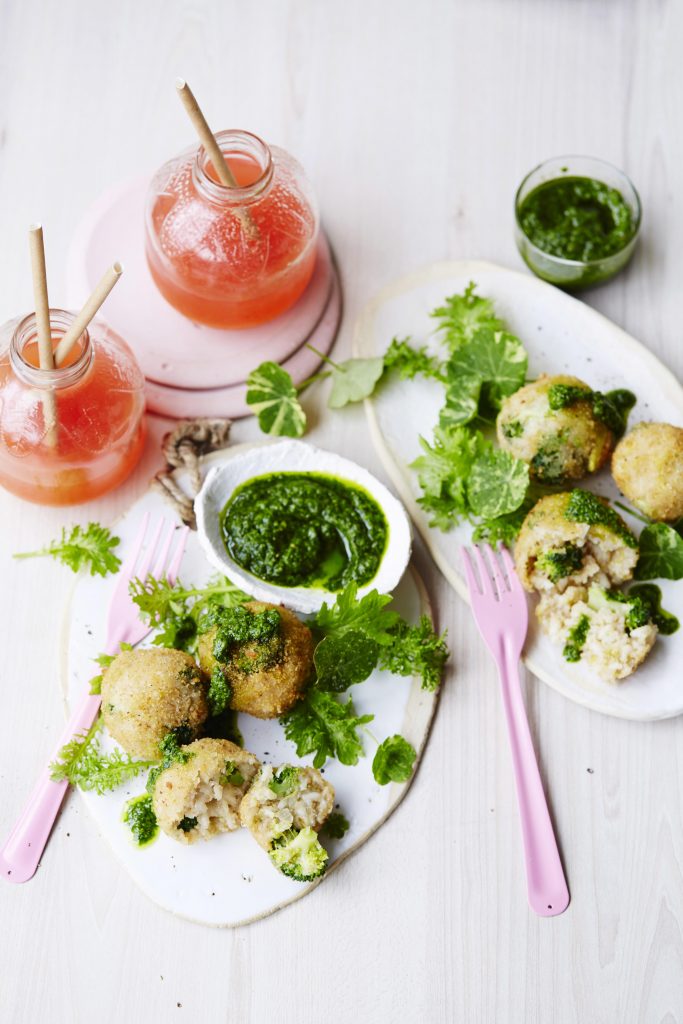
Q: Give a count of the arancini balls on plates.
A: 6